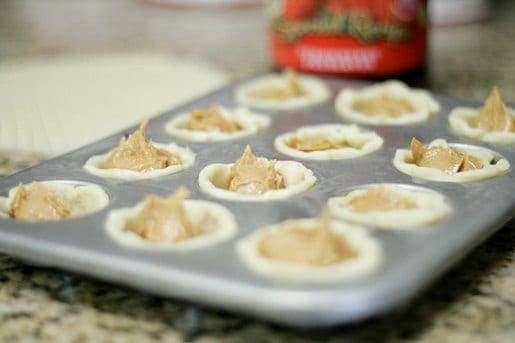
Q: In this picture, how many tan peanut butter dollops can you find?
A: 12